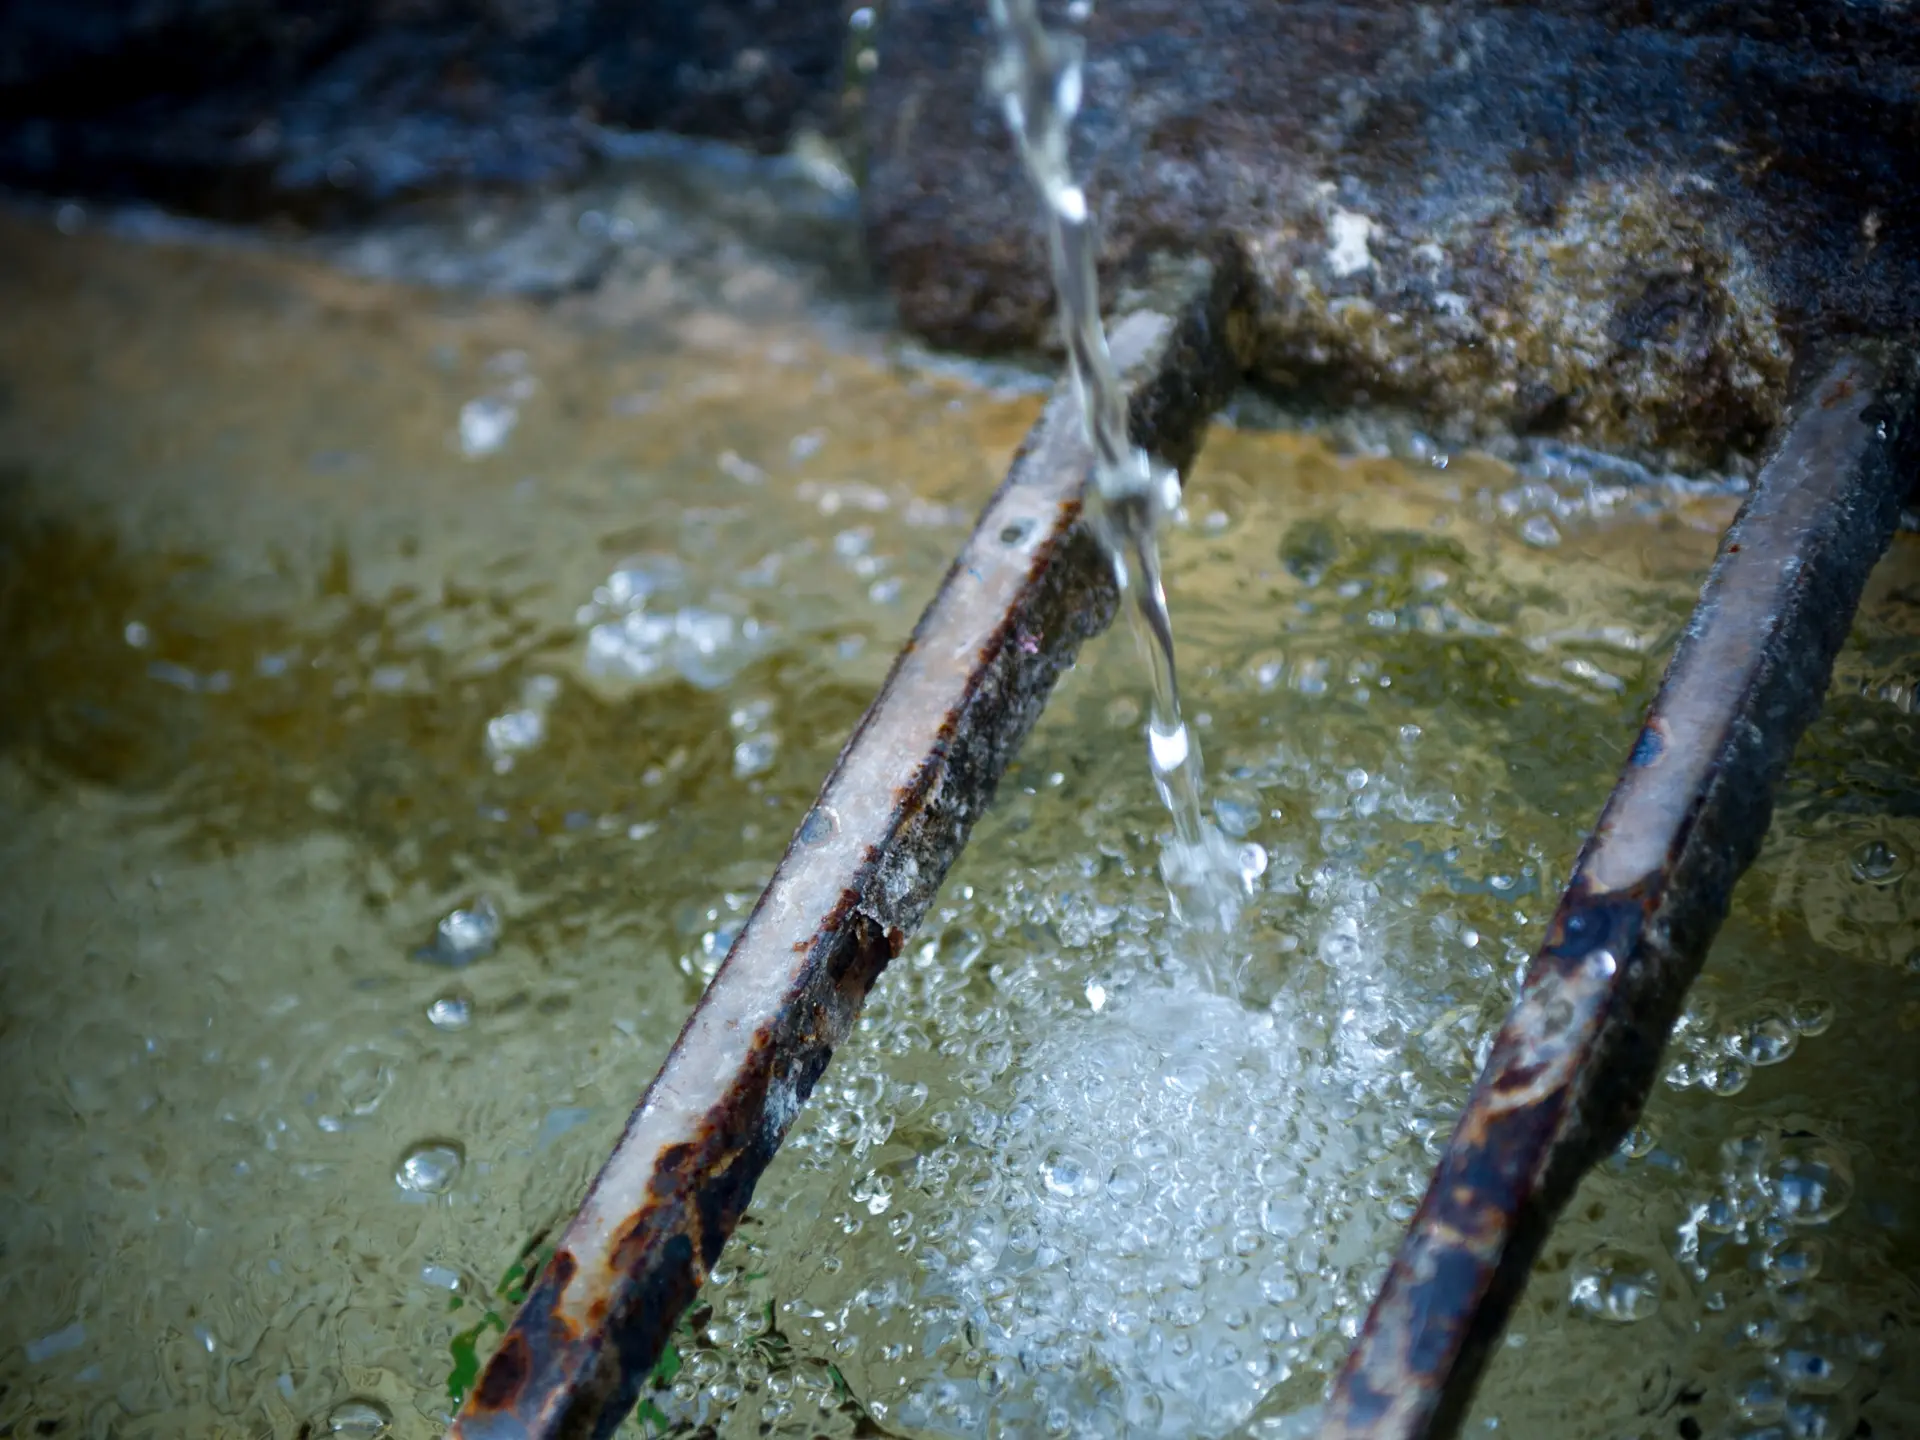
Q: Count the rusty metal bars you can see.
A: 2